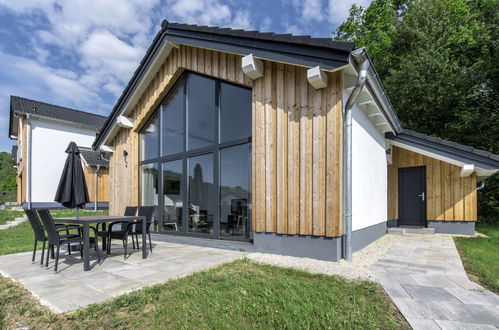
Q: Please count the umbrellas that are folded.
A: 1